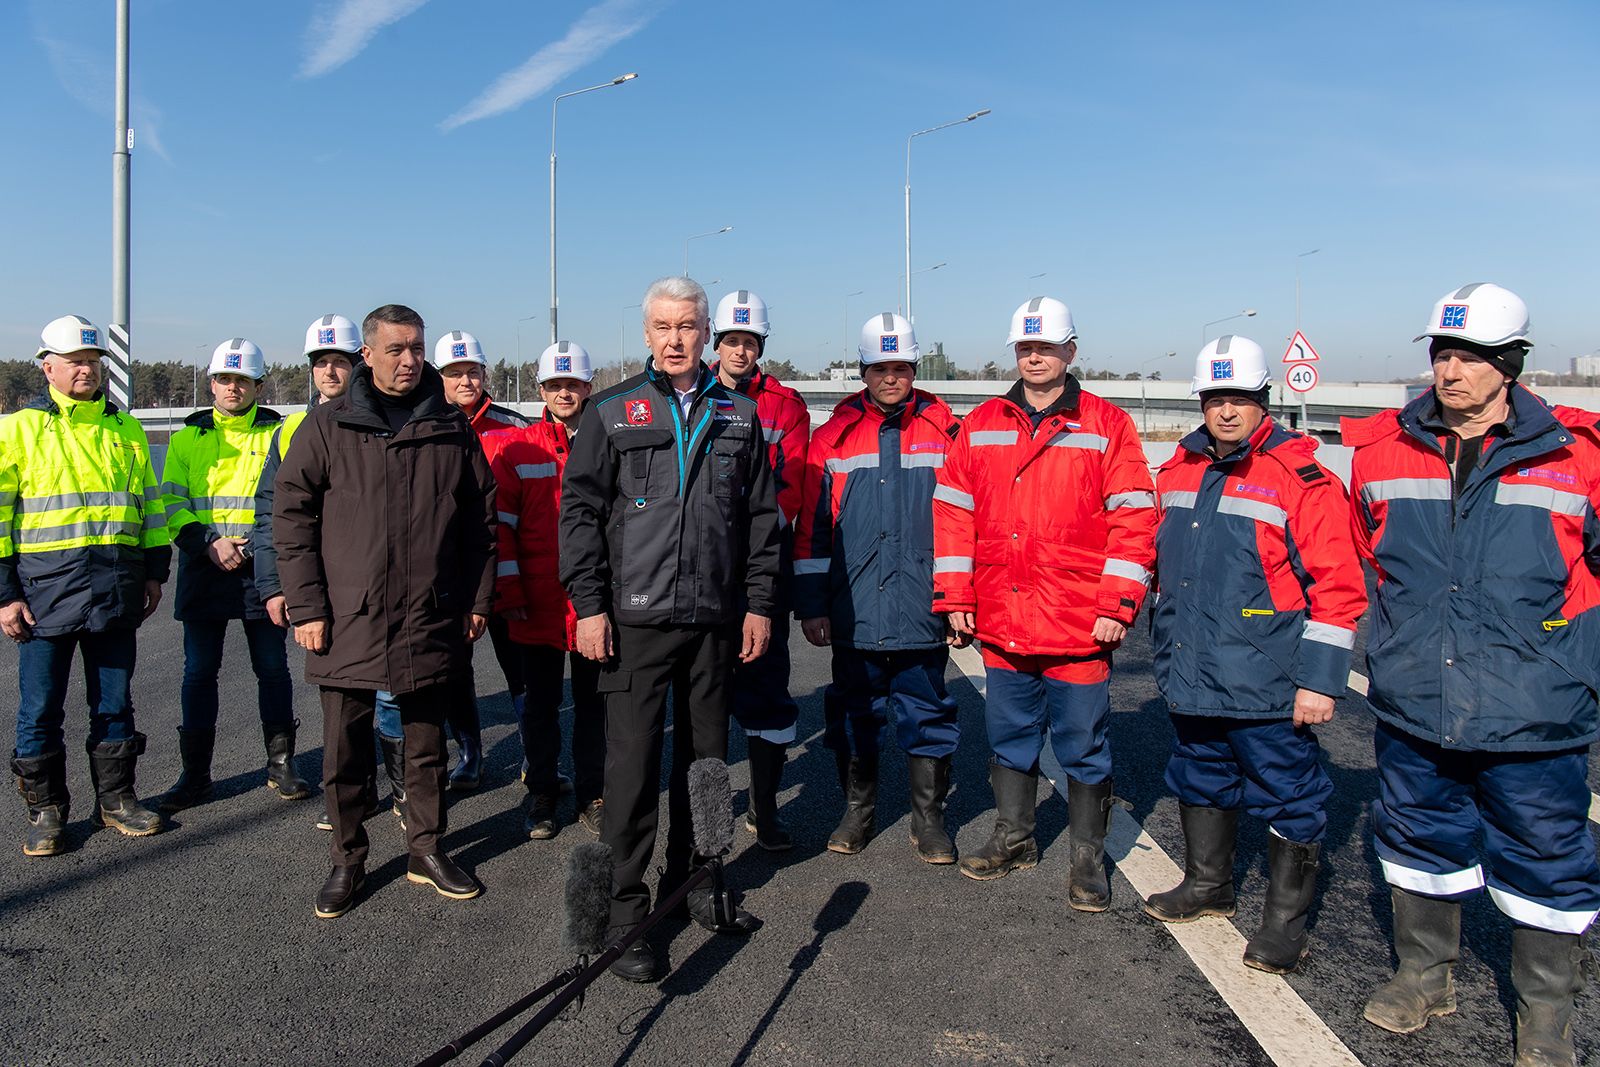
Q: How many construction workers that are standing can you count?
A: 10